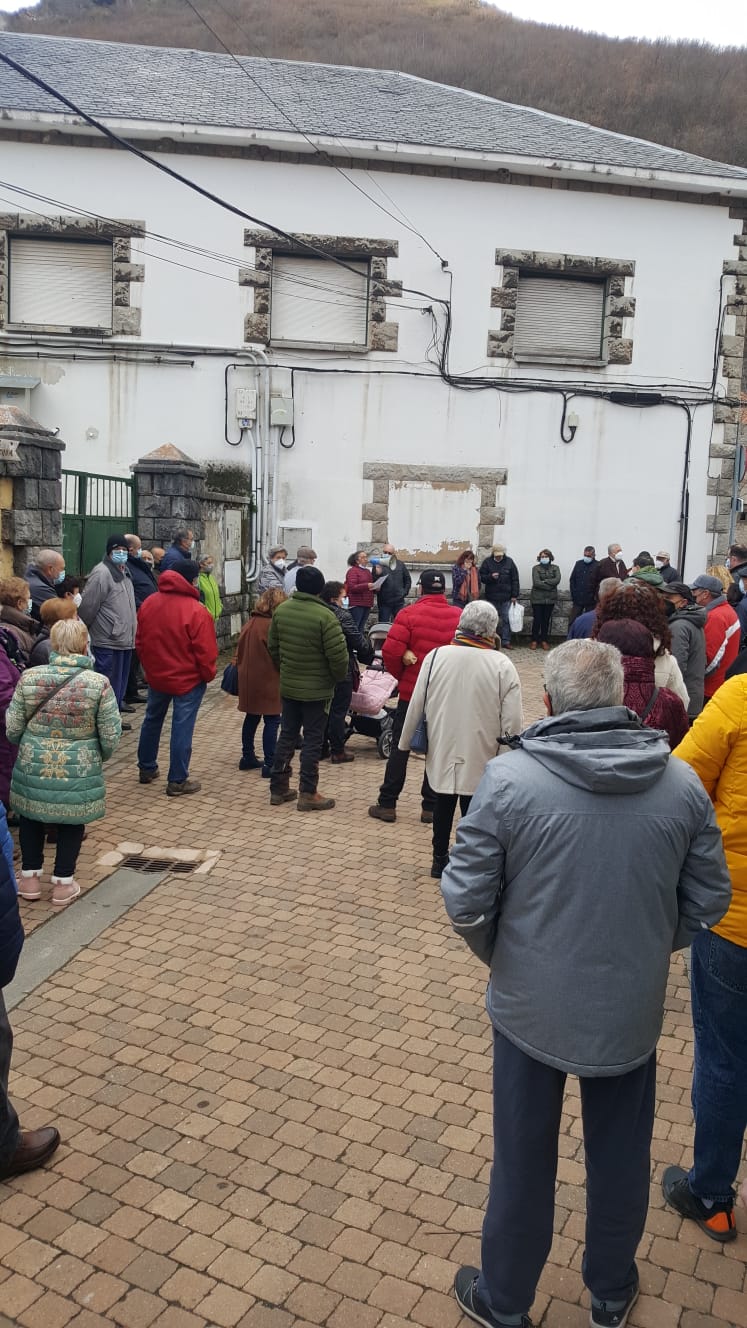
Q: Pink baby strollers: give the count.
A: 1